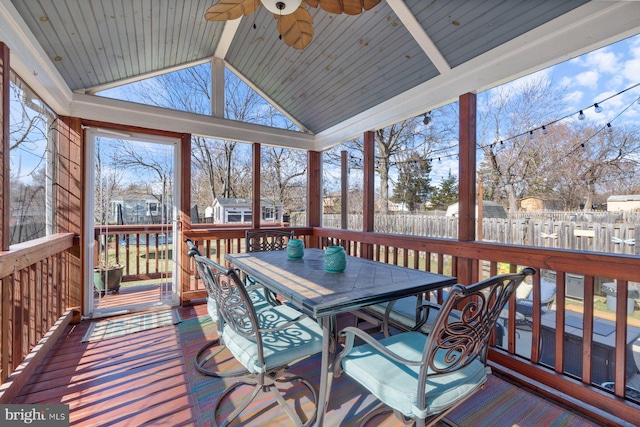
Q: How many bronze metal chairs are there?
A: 4